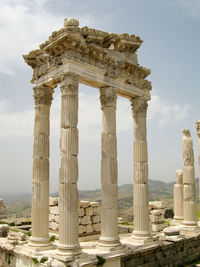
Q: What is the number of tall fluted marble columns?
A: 4